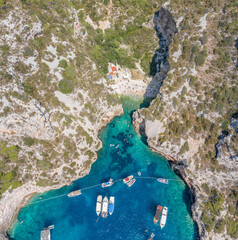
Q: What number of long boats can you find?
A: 5